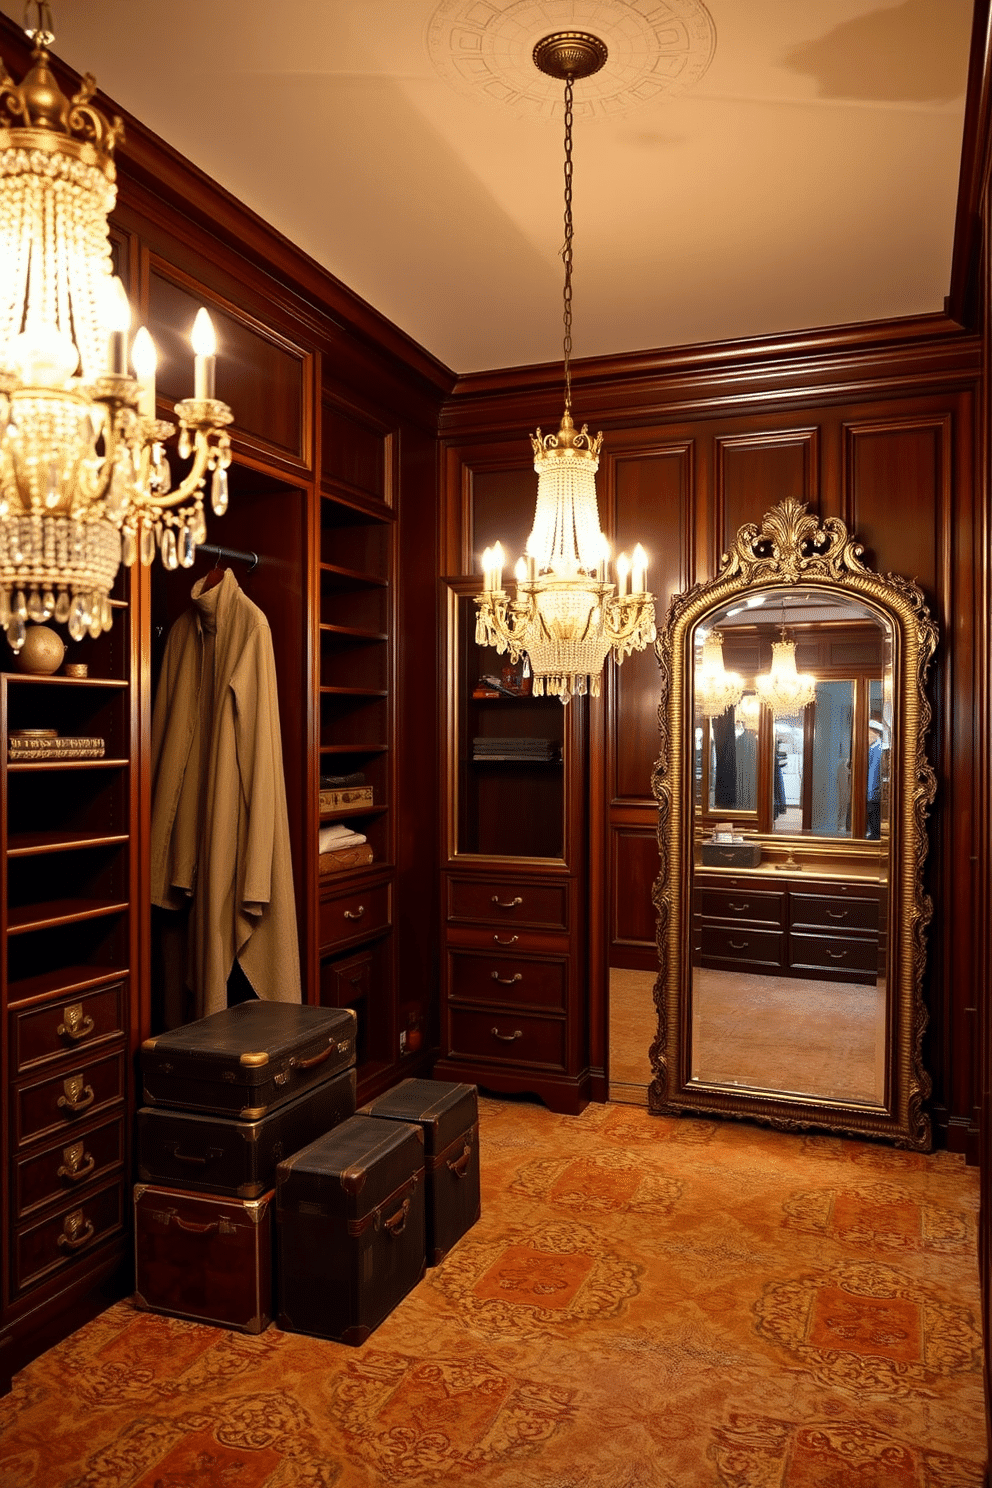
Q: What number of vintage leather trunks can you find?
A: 5